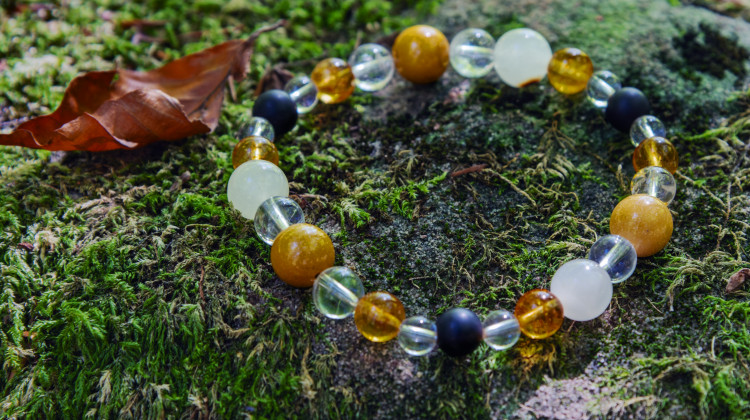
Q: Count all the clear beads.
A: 12